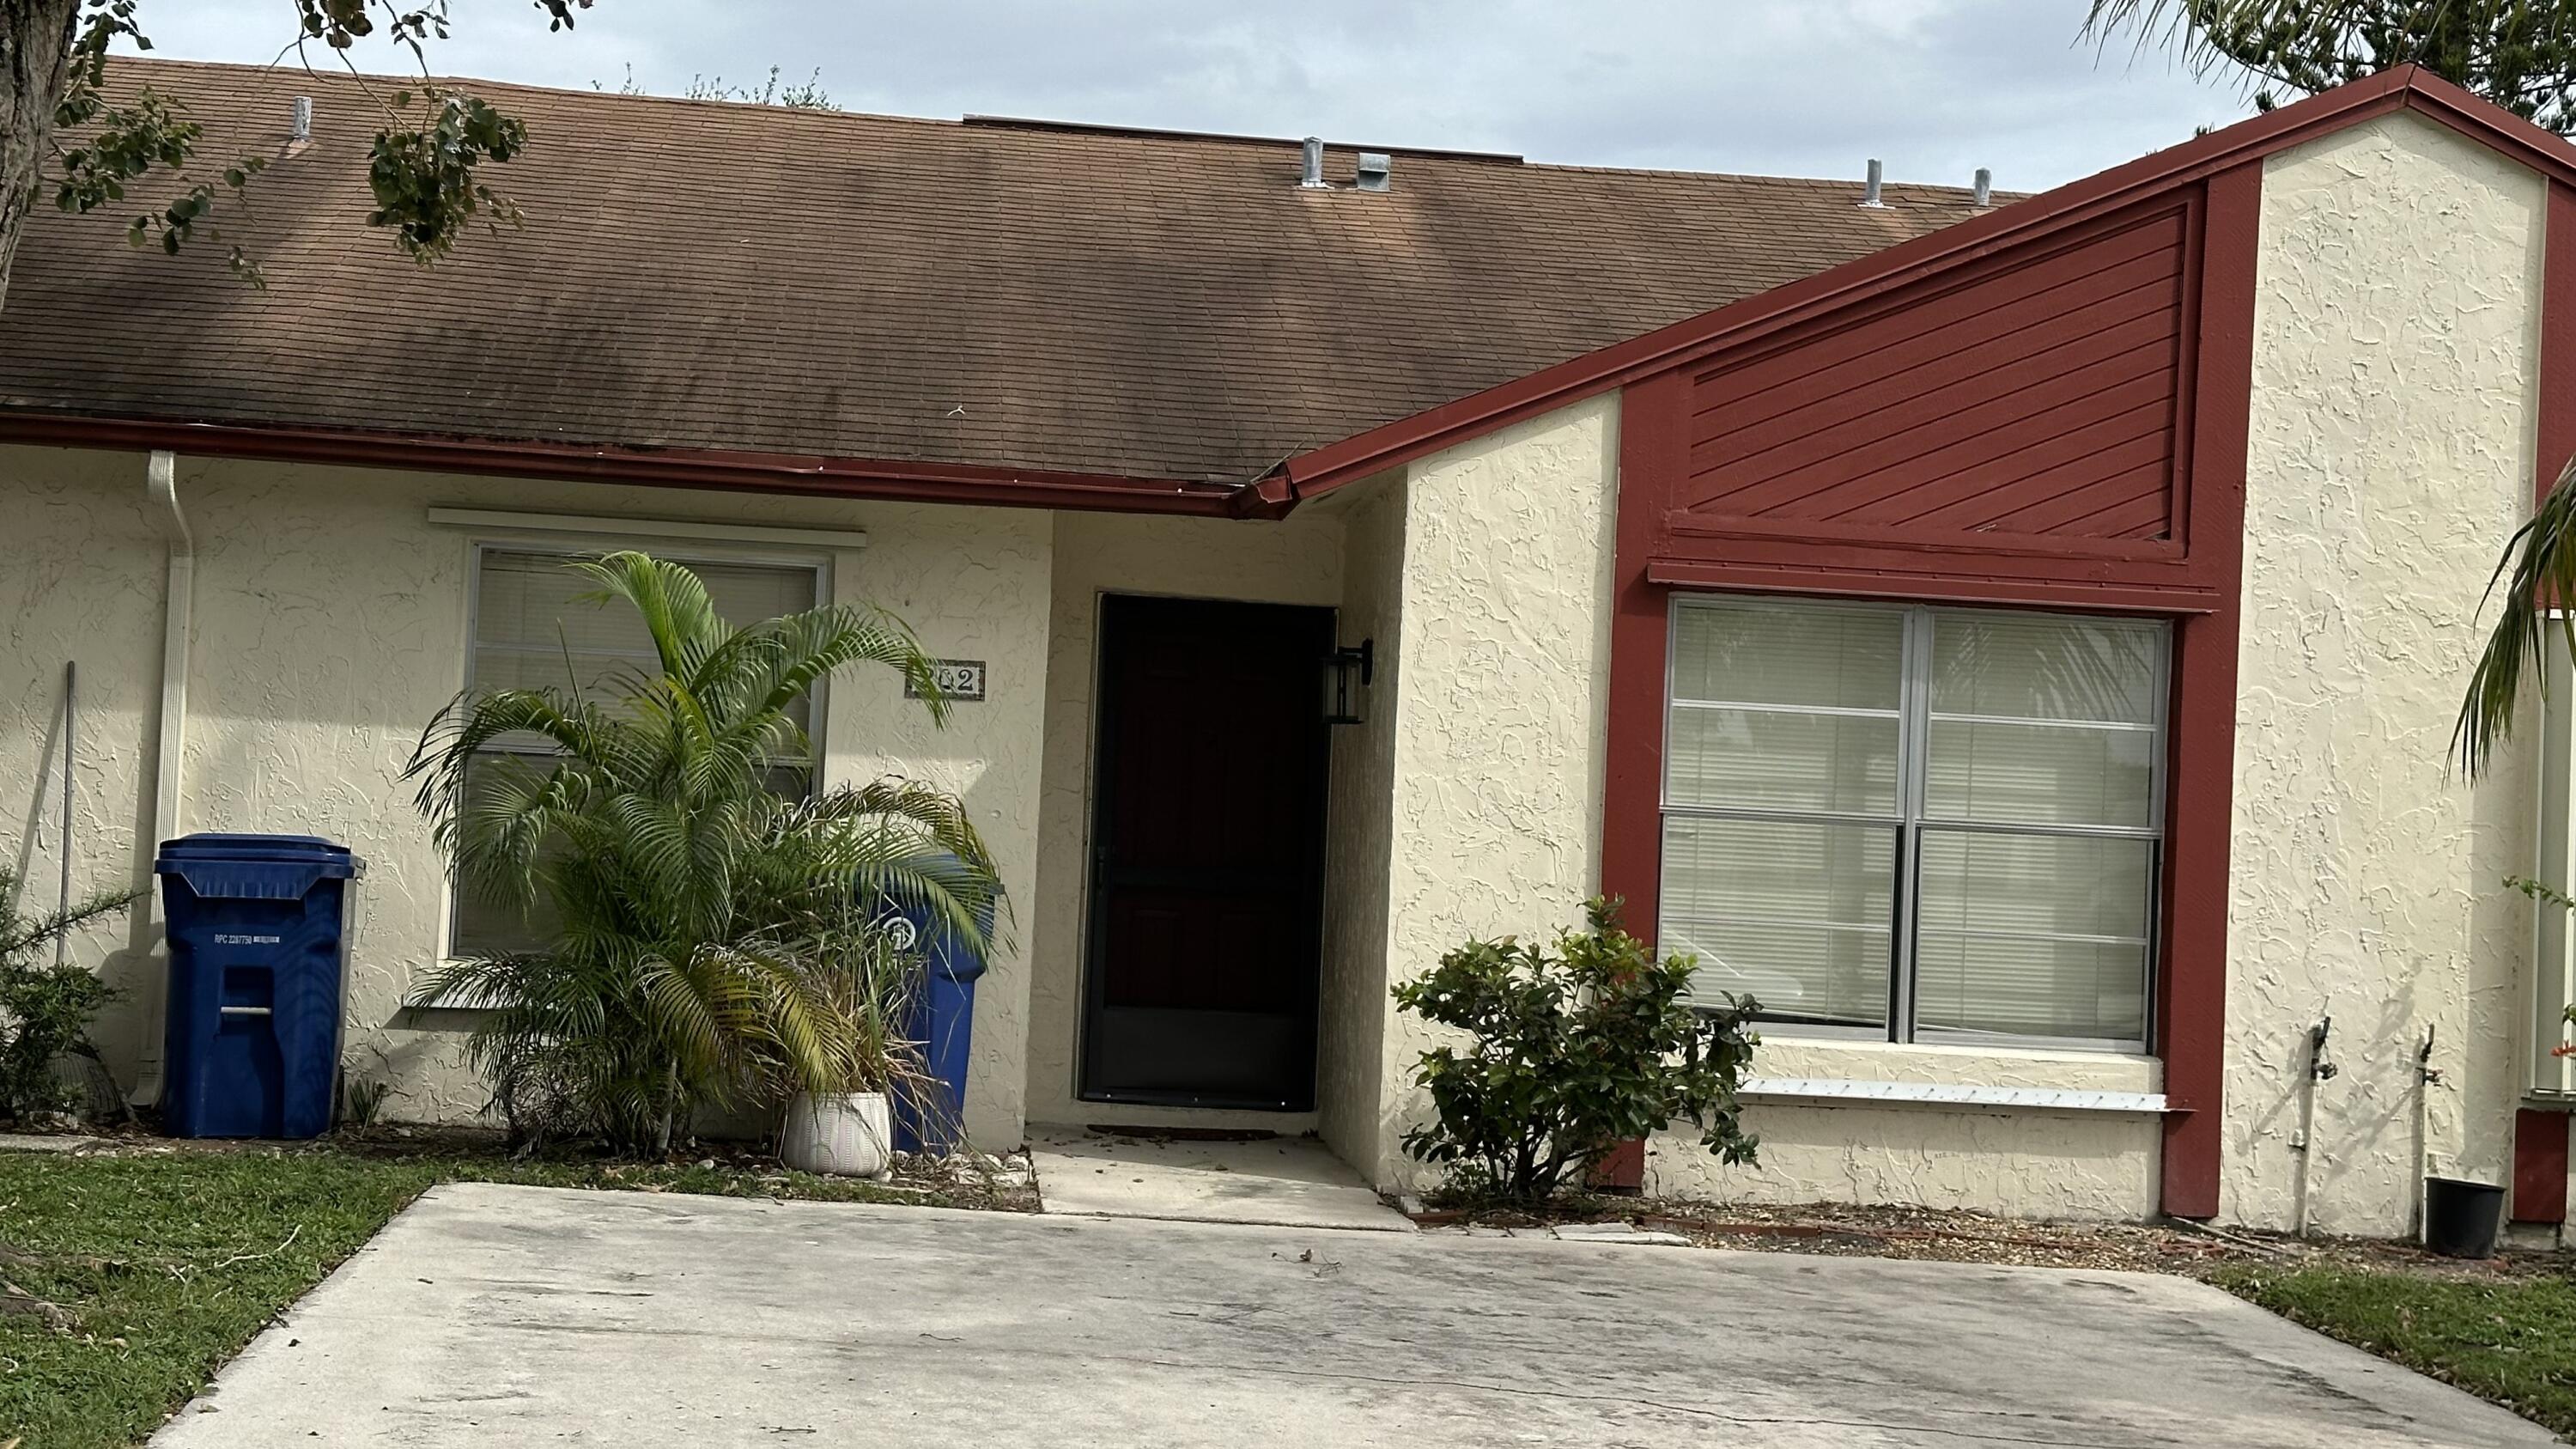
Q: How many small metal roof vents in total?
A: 5